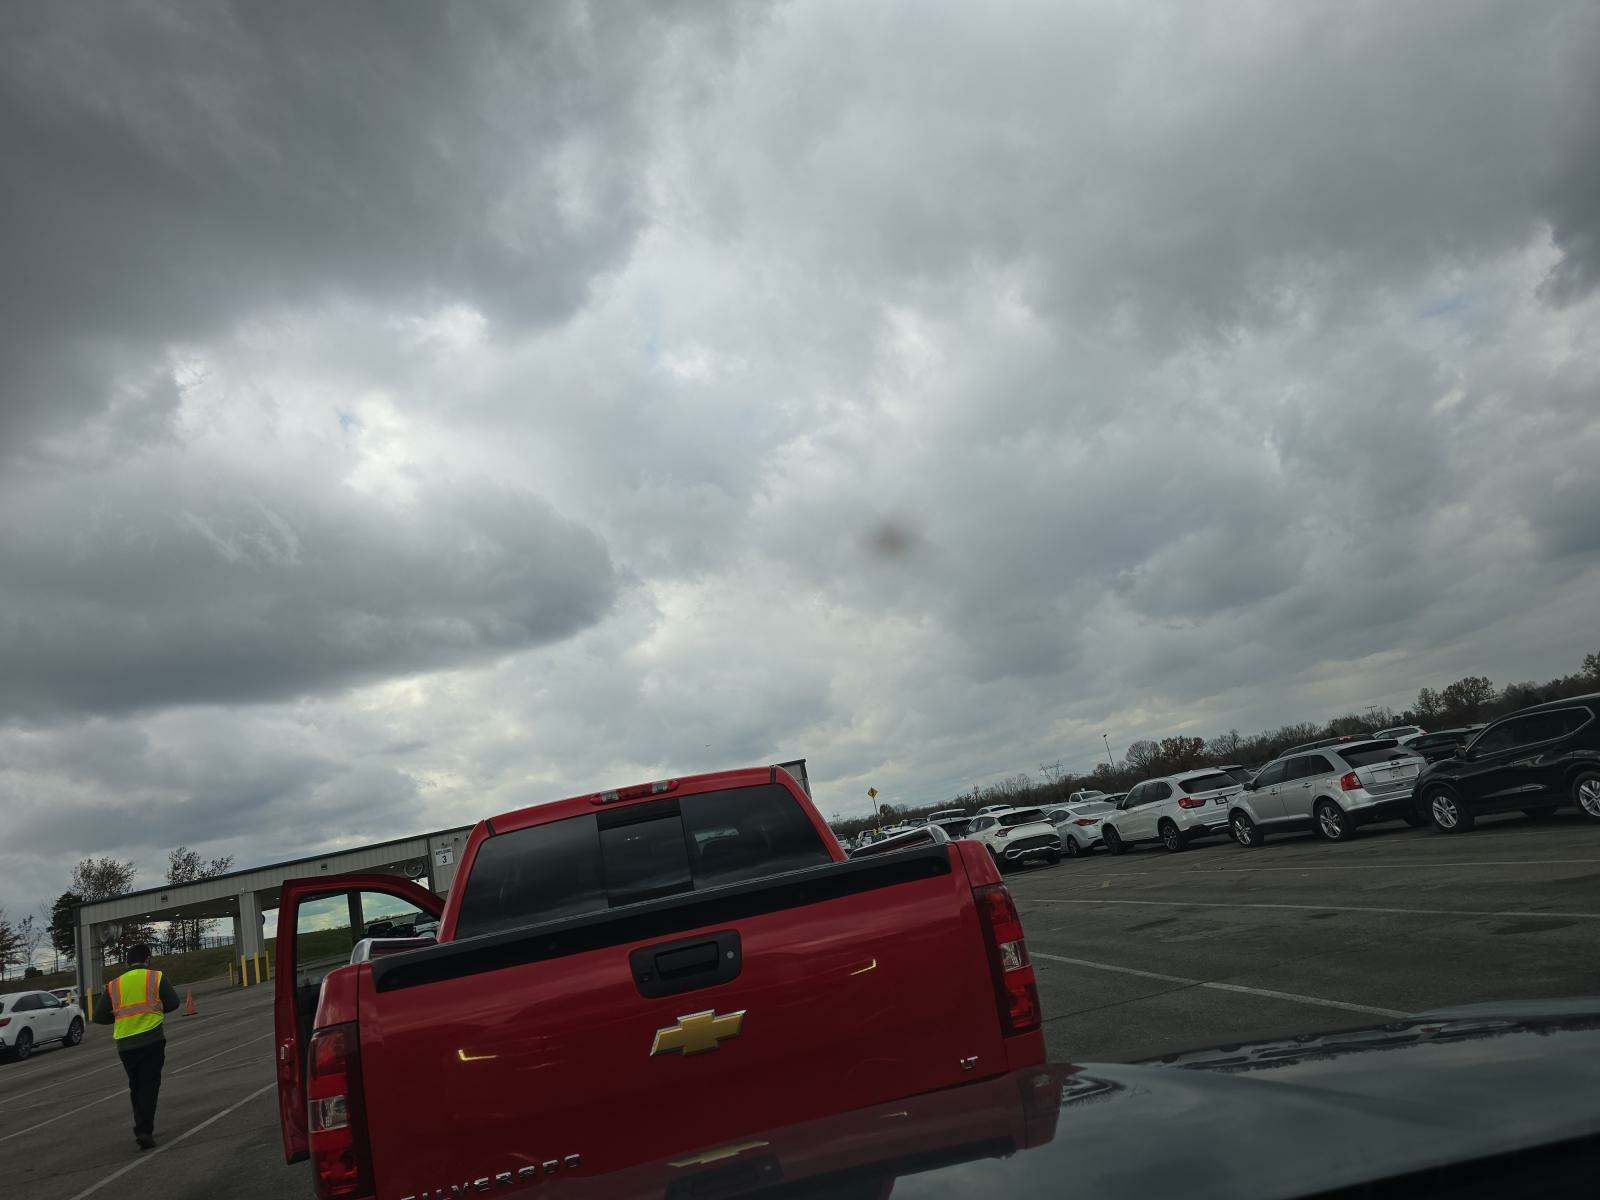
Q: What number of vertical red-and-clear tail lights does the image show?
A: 2